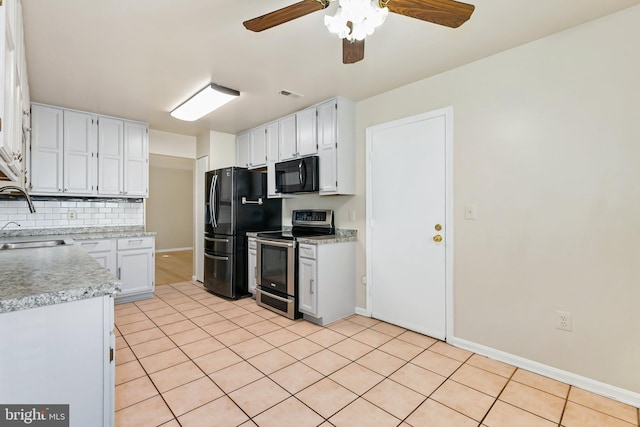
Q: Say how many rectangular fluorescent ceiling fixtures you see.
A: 1